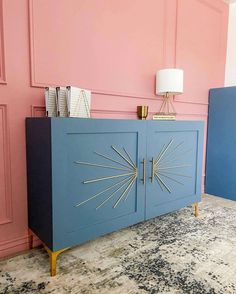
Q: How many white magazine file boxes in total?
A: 3